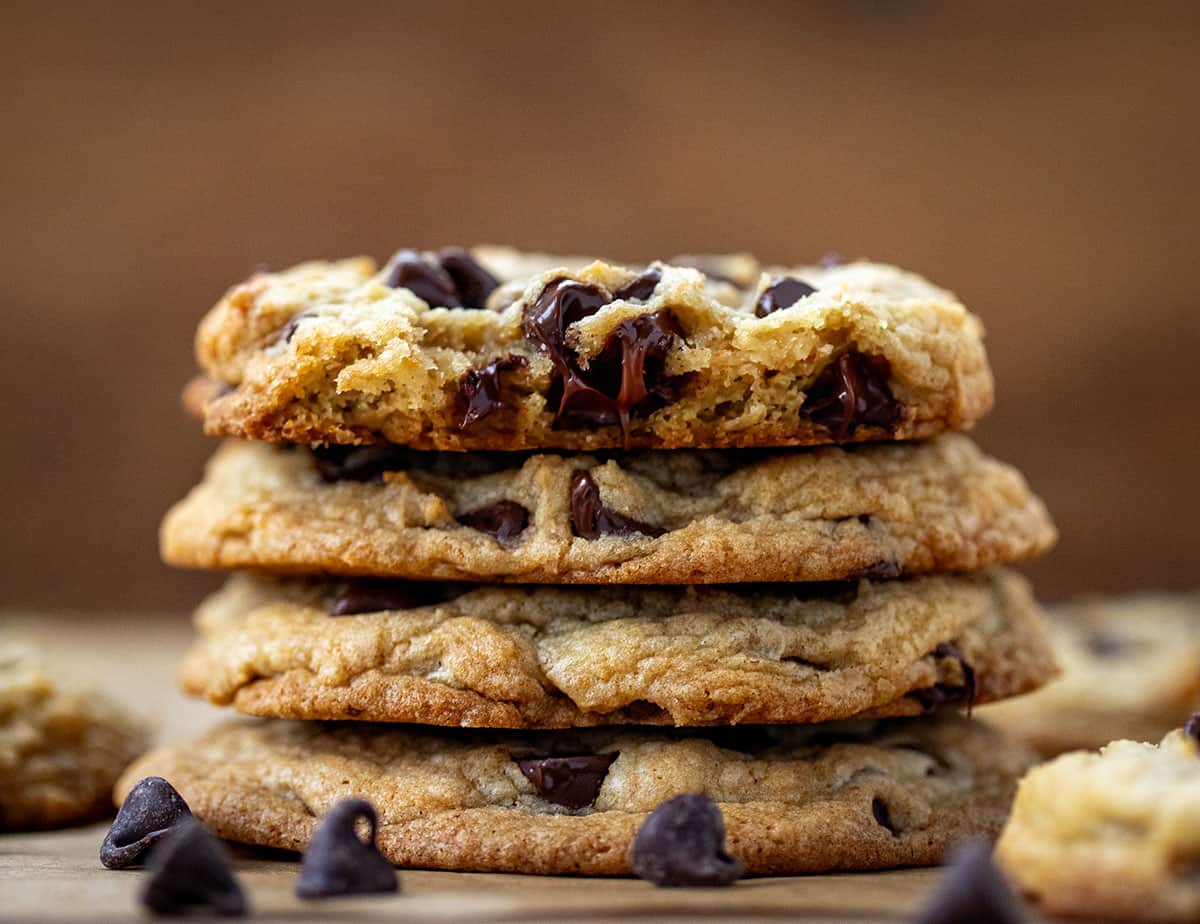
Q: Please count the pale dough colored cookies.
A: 7